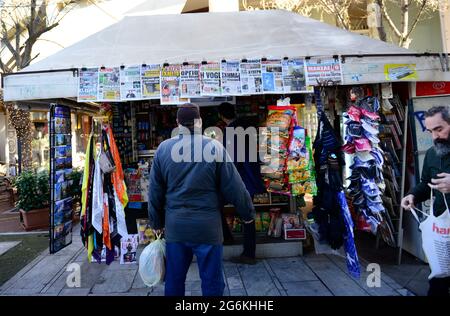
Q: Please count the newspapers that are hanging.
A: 12